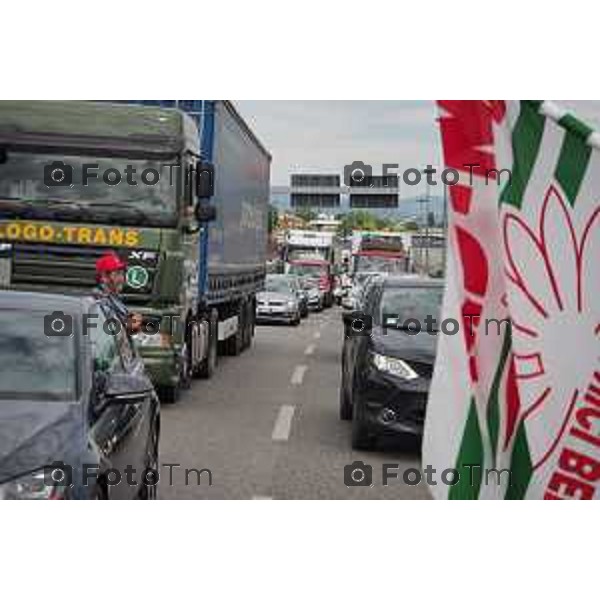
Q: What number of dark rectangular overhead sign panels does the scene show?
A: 4